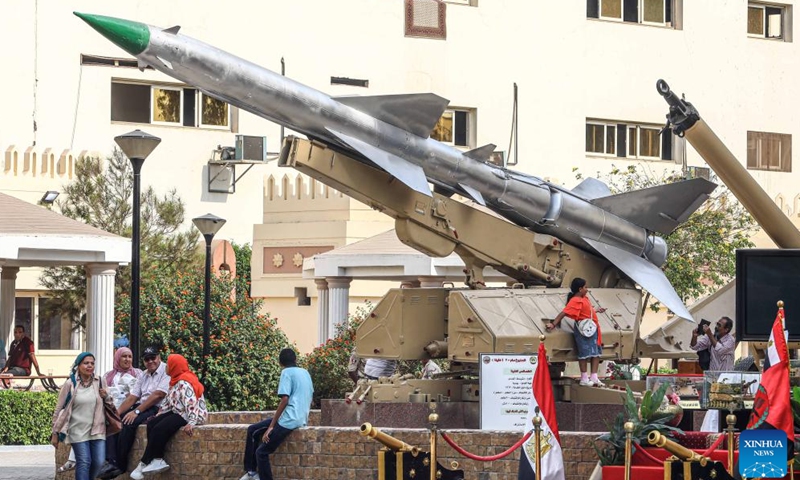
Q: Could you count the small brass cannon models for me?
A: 2